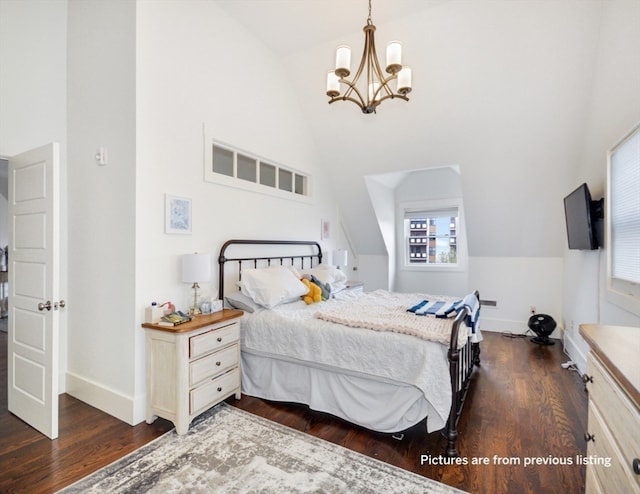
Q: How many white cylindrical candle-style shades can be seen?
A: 5